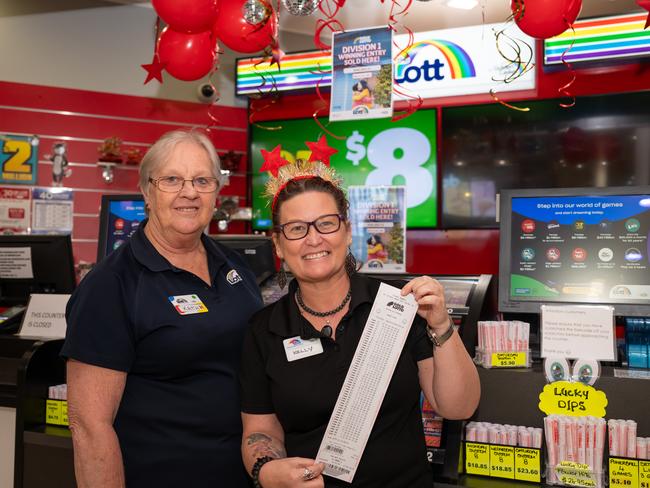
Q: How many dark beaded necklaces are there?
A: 1